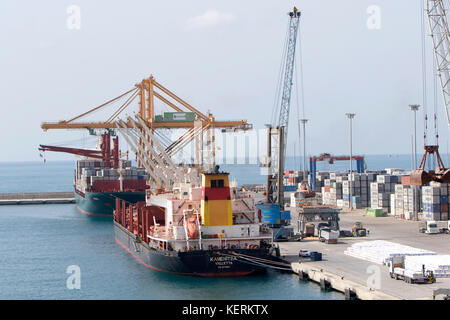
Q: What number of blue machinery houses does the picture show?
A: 1